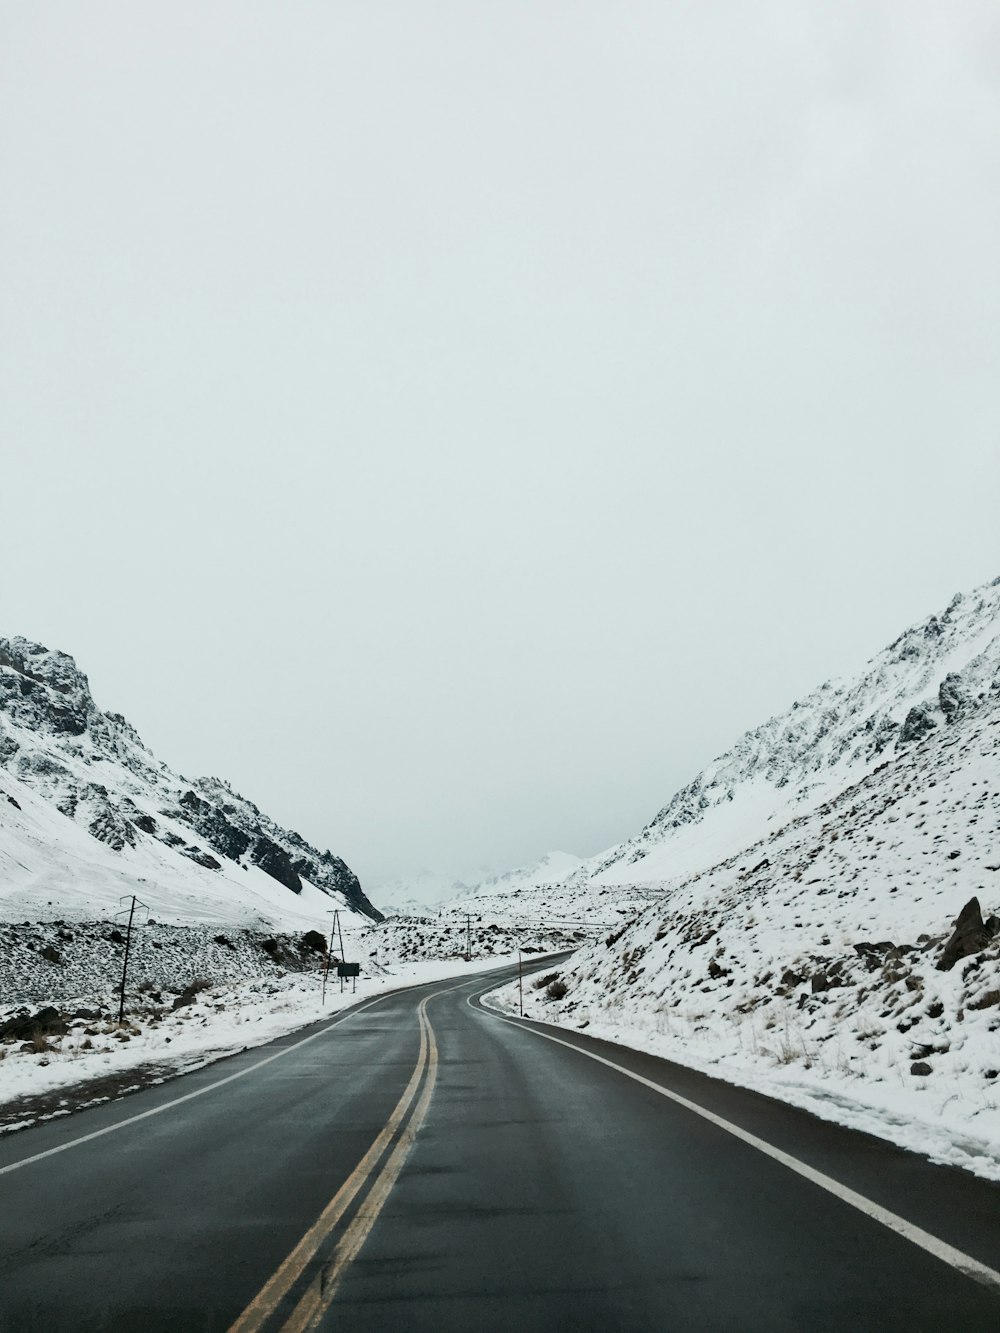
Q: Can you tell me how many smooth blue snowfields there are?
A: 0